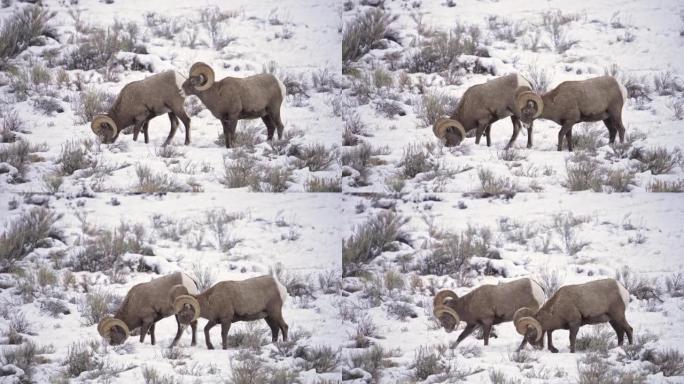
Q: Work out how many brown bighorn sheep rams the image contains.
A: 8